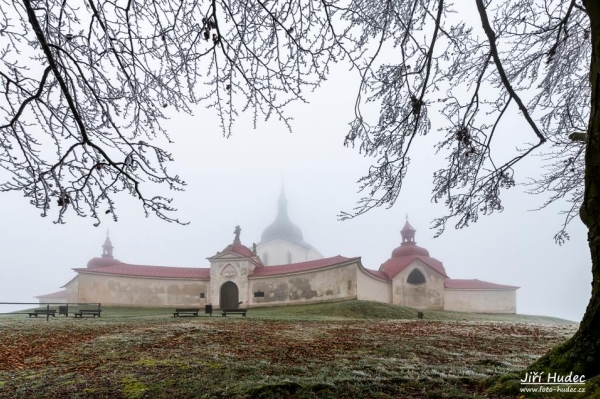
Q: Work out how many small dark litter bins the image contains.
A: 2